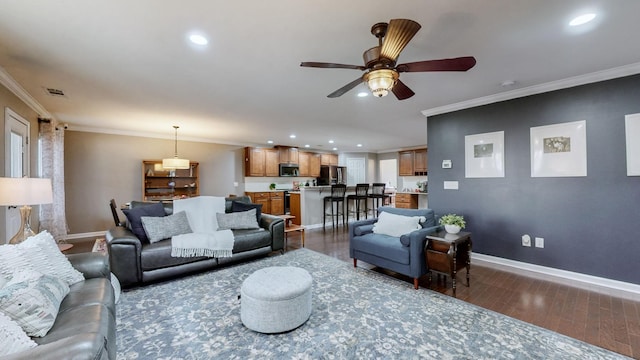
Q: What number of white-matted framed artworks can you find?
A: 3